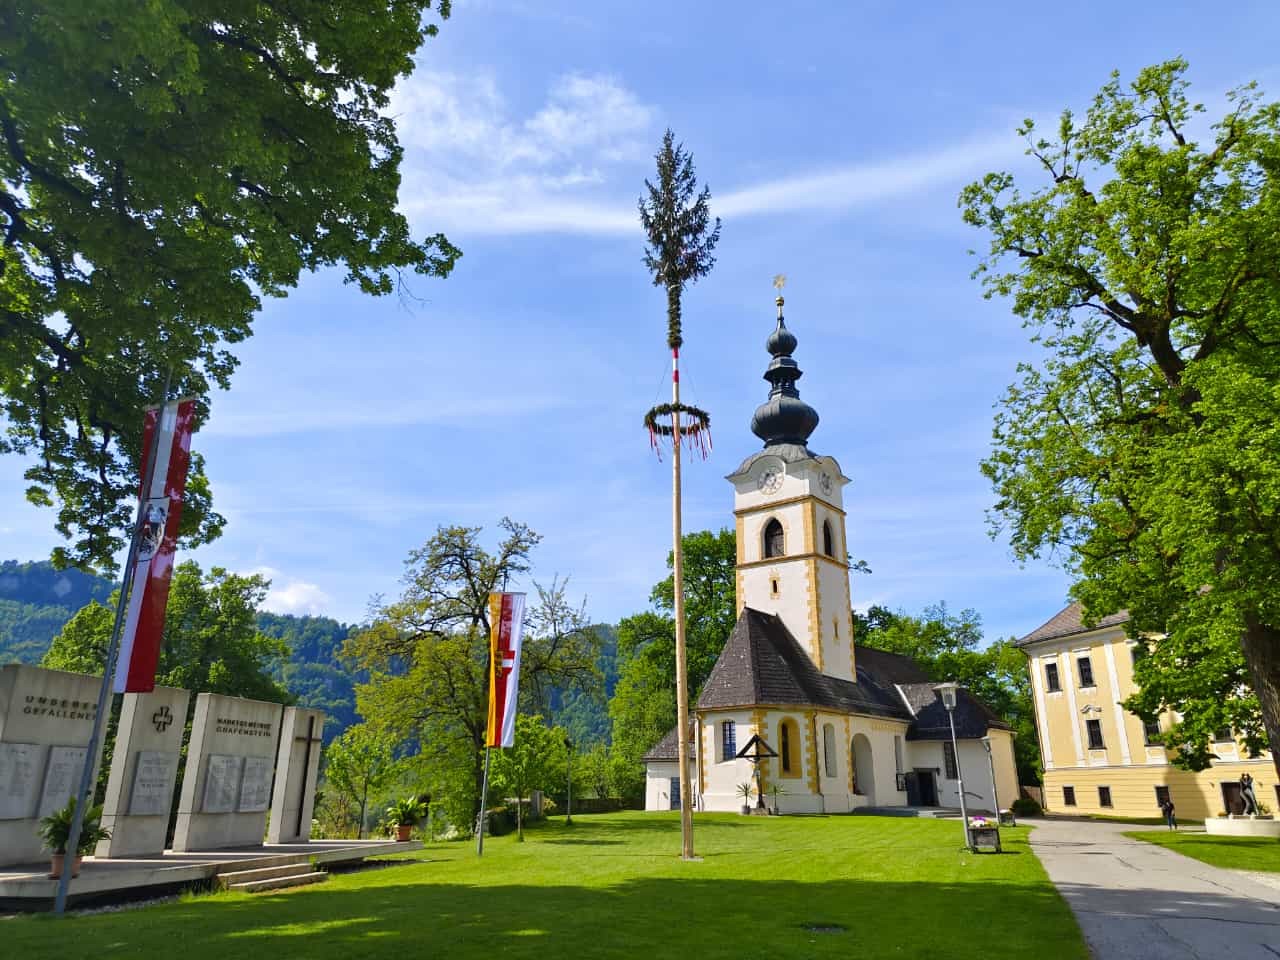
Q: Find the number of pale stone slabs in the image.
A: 4